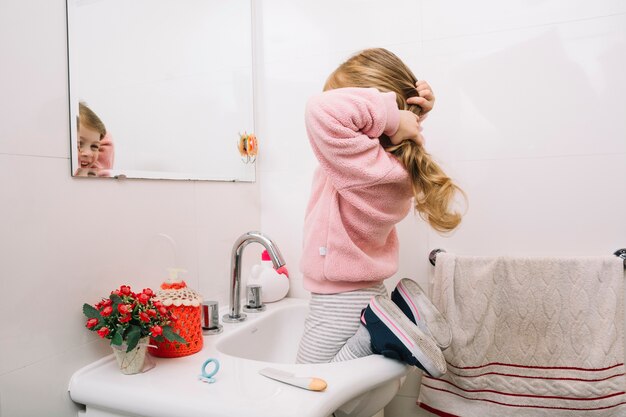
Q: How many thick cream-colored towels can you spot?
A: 1